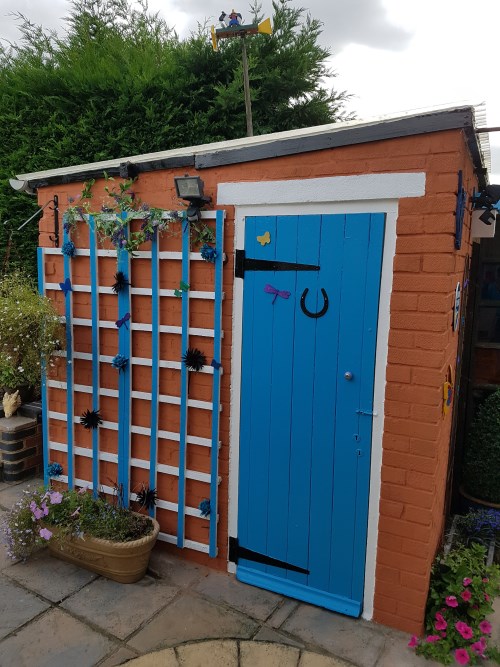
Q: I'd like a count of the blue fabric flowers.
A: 5